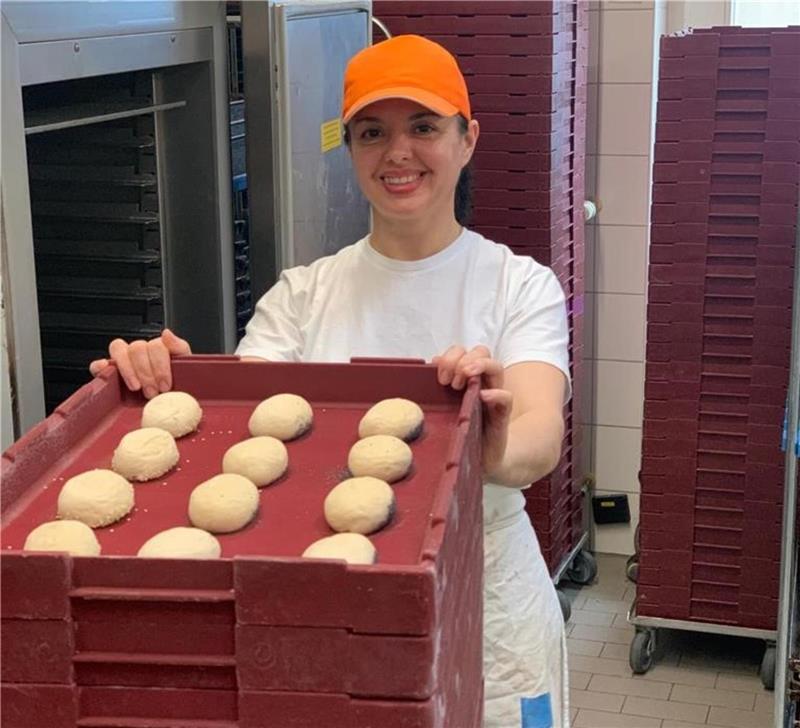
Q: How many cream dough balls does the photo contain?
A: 12